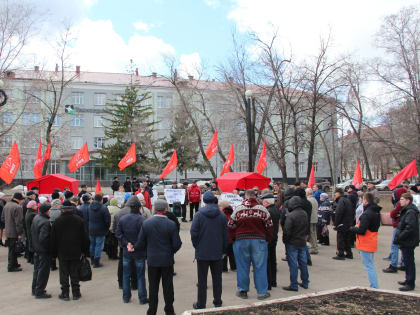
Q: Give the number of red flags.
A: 13